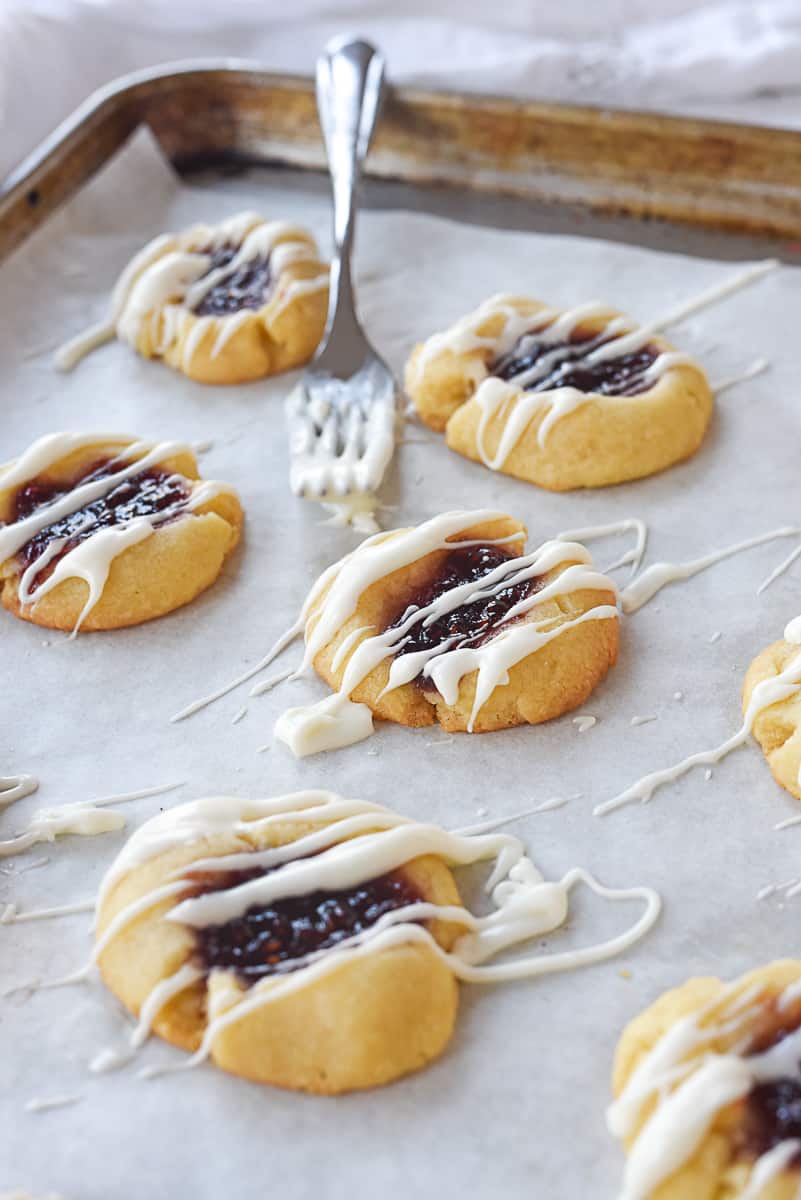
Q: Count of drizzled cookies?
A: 7